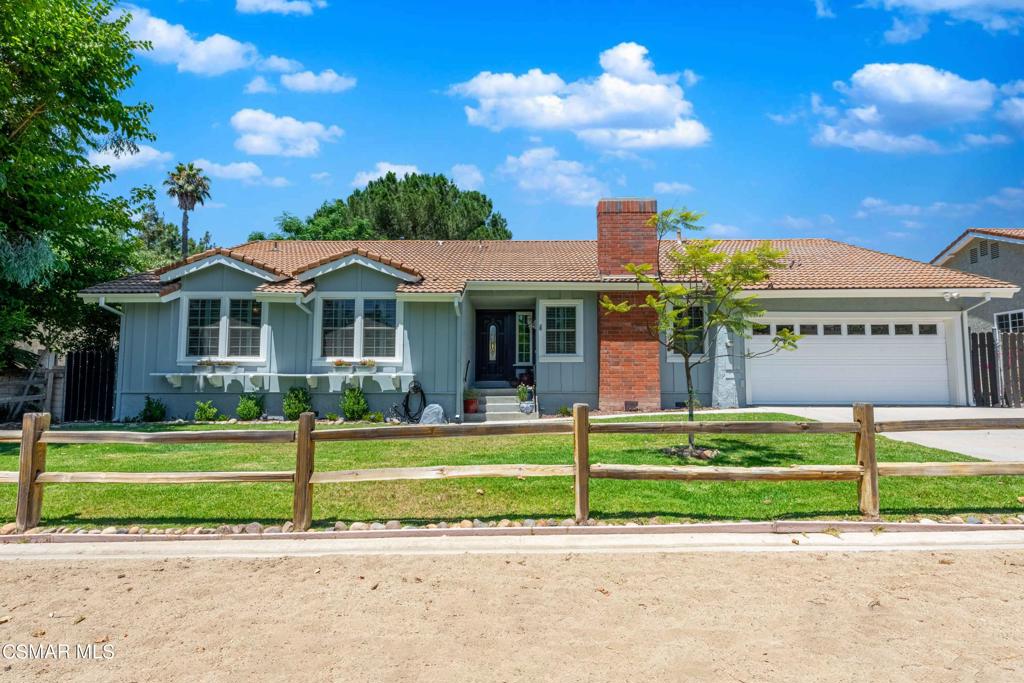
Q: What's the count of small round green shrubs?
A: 5